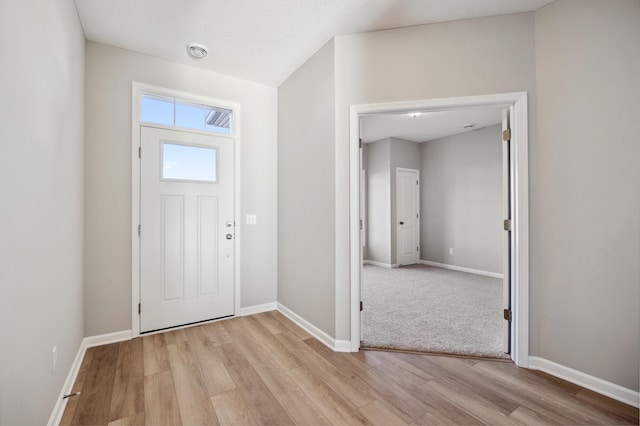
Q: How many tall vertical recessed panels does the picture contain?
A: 2